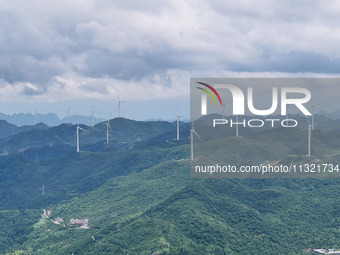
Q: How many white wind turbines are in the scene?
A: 13